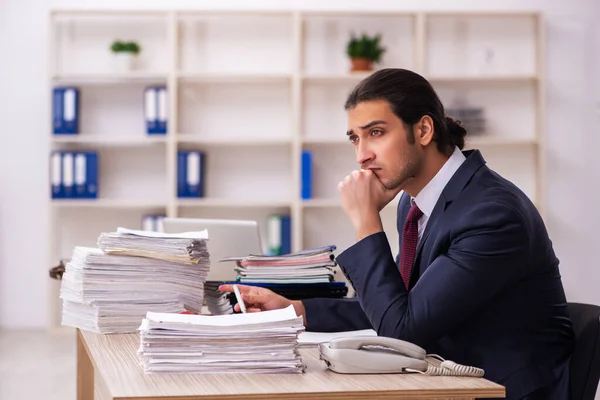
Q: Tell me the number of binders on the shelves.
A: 15